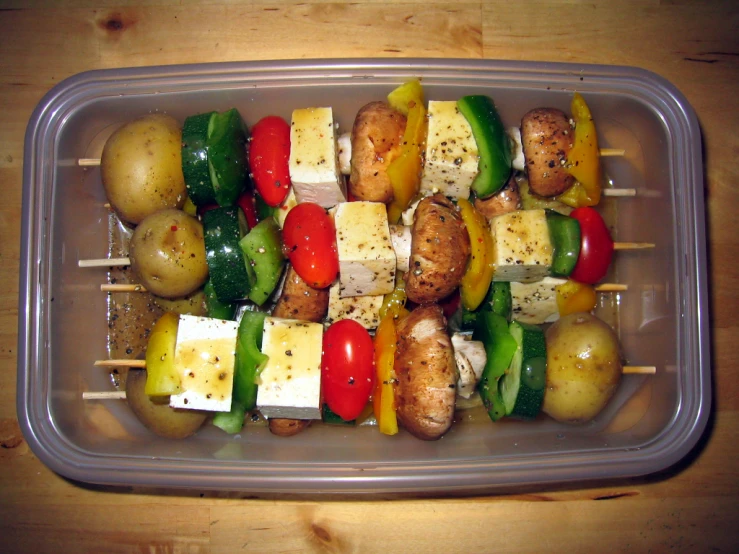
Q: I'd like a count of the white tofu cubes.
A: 8